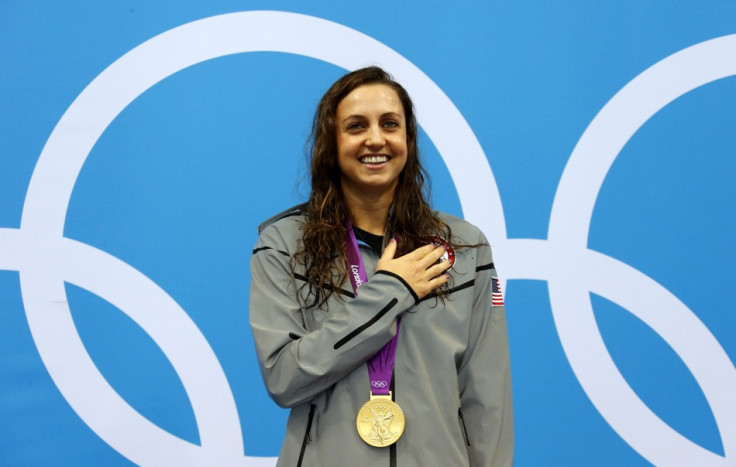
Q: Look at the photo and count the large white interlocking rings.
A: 4